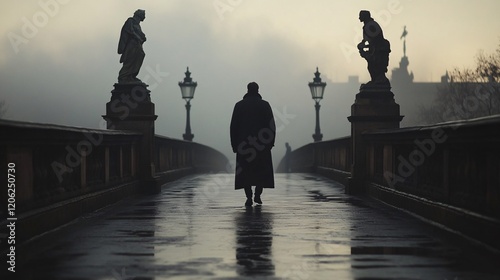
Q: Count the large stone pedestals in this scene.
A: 2